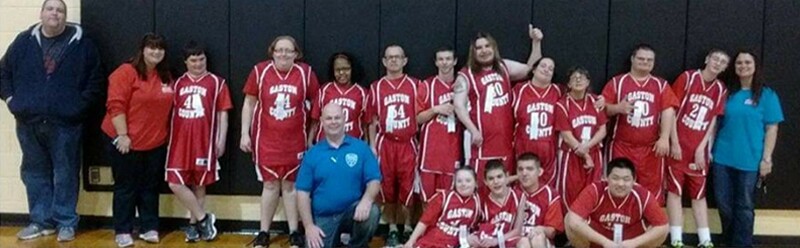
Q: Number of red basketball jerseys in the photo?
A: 14